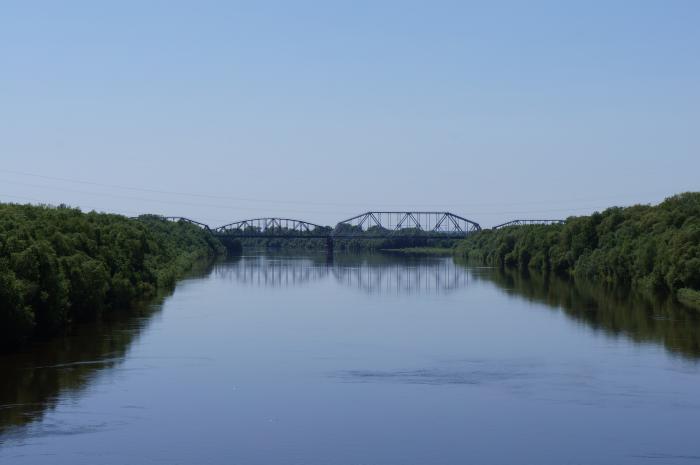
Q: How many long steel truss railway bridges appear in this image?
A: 1